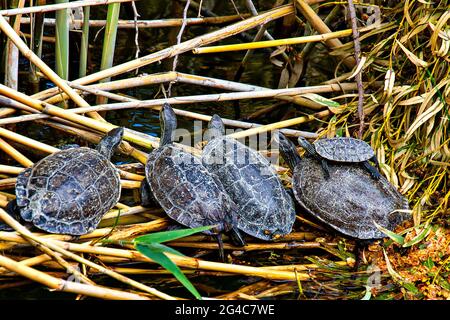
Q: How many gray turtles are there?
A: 5